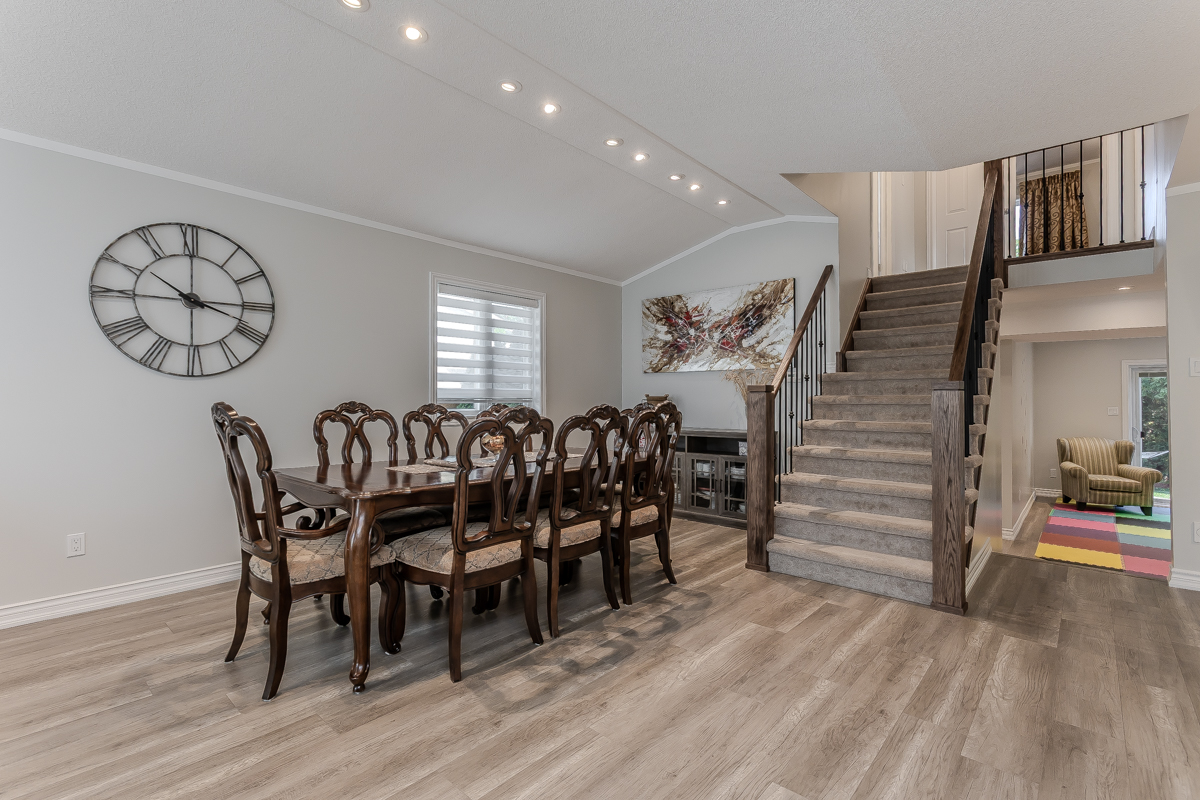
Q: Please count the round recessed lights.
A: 10